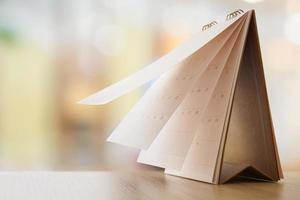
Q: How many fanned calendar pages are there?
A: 4